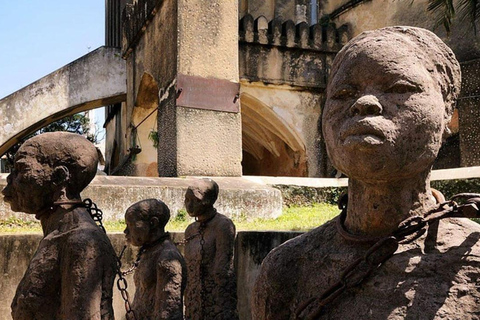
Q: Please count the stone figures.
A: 4